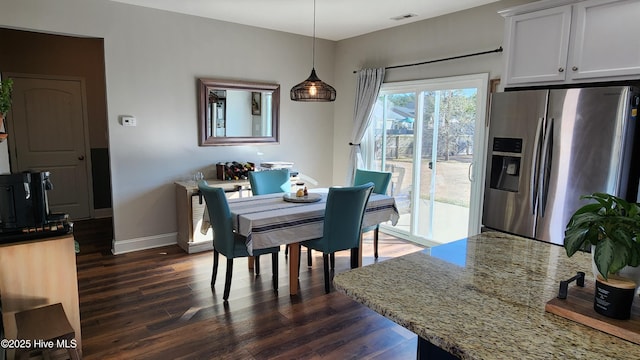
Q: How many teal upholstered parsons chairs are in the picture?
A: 4